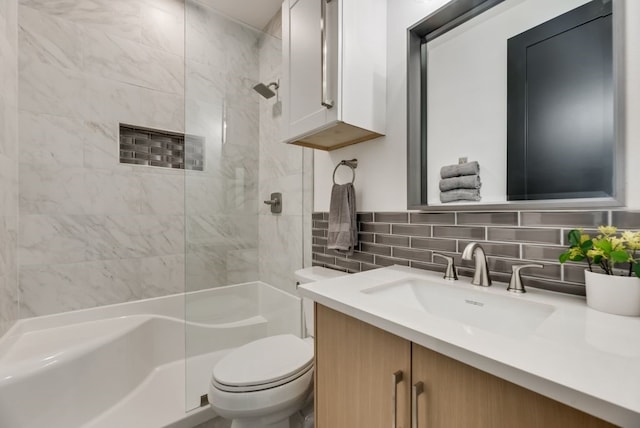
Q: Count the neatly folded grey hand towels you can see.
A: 3